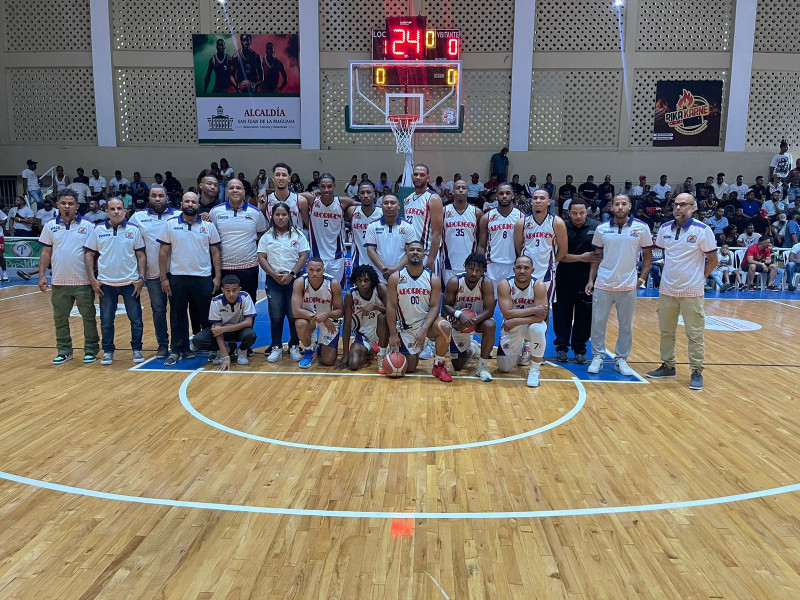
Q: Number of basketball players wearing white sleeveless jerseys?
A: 12